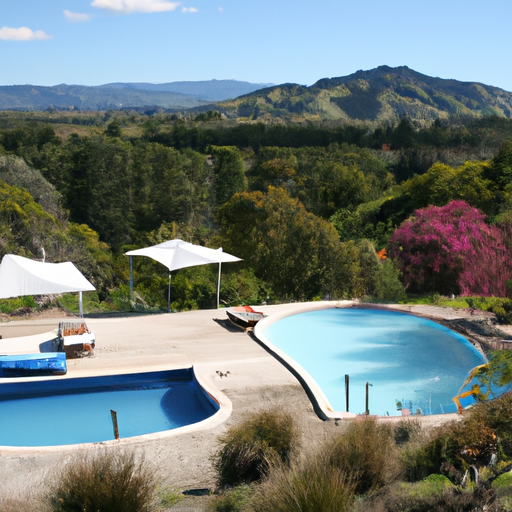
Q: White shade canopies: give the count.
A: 2